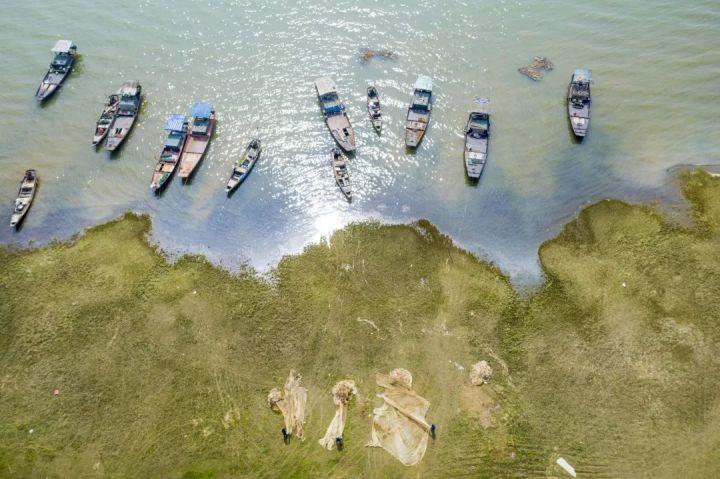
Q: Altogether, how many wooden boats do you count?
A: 13